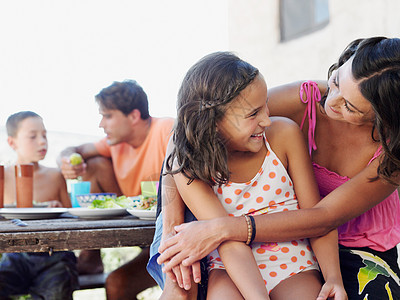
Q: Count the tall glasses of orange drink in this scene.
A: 2